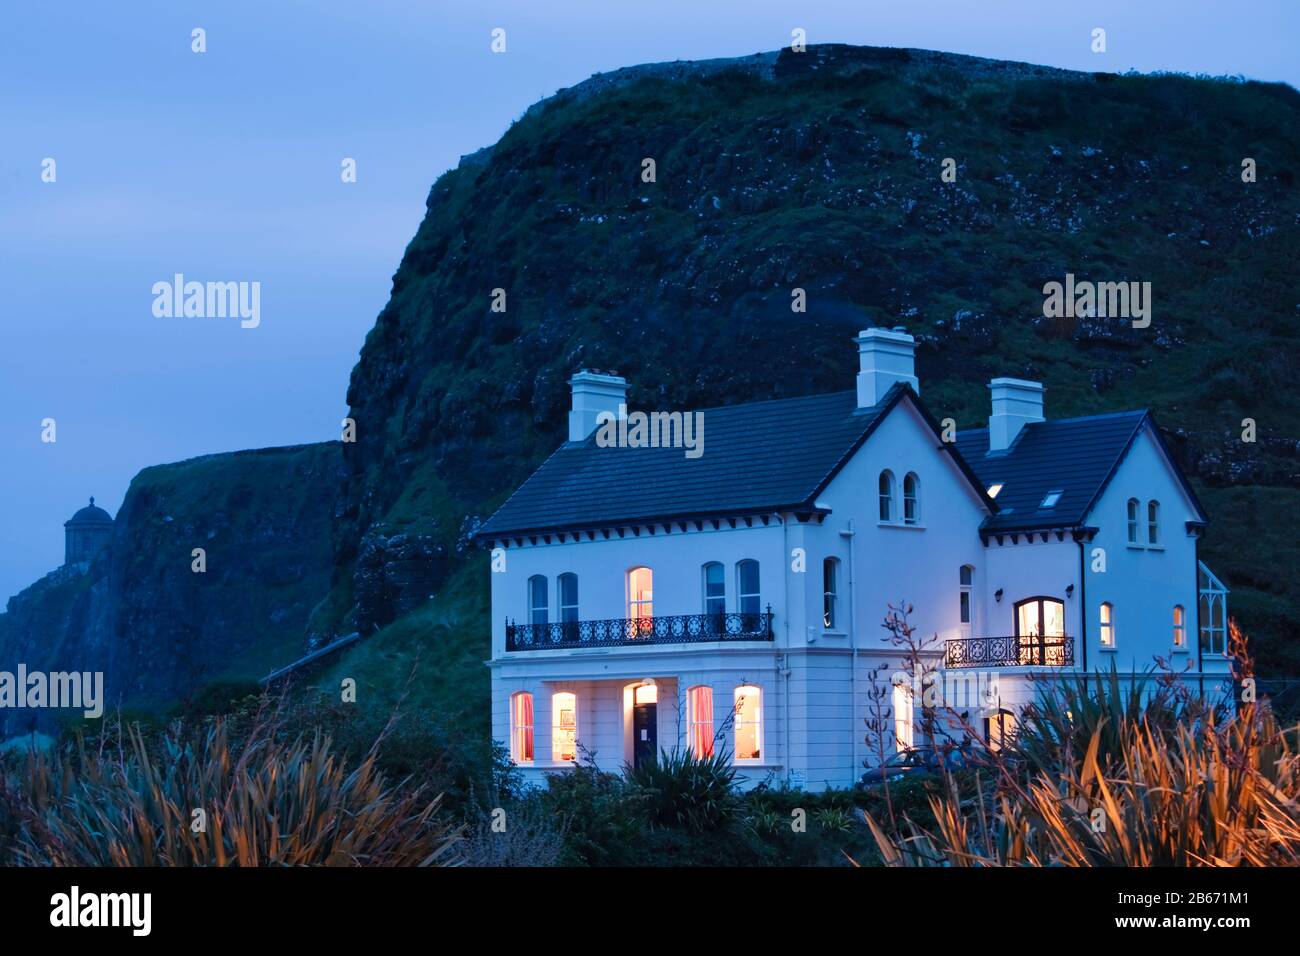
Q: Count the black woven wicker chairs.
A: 0